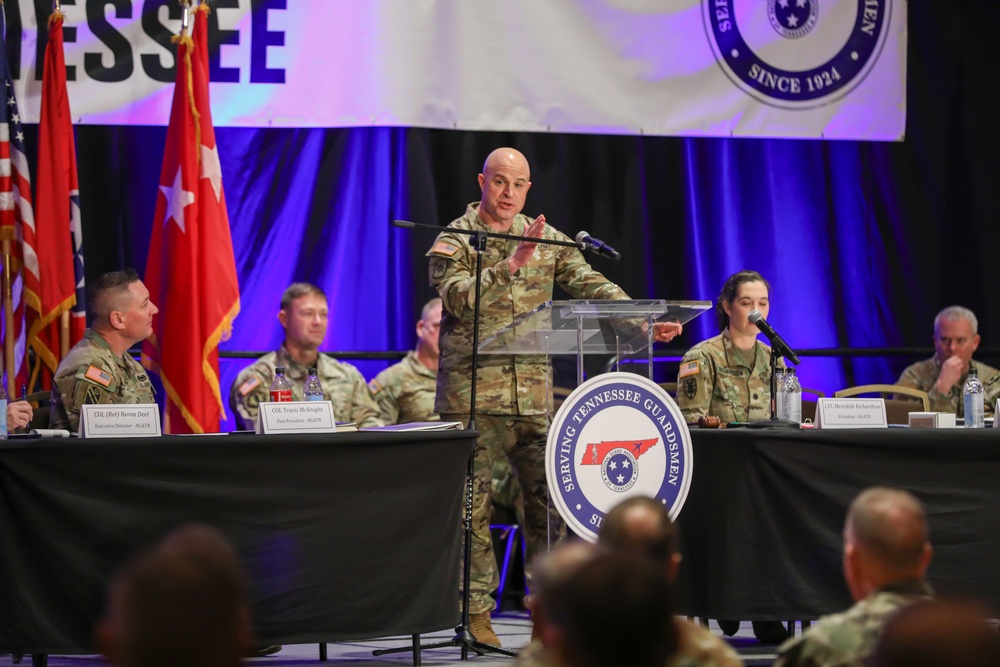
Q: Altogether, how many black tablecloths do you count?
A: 2